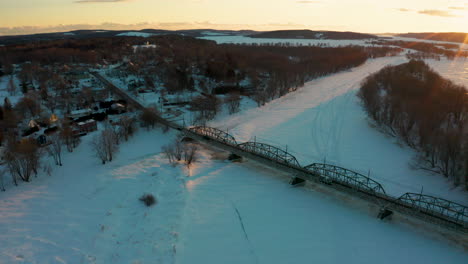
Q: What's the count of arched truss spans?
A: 4